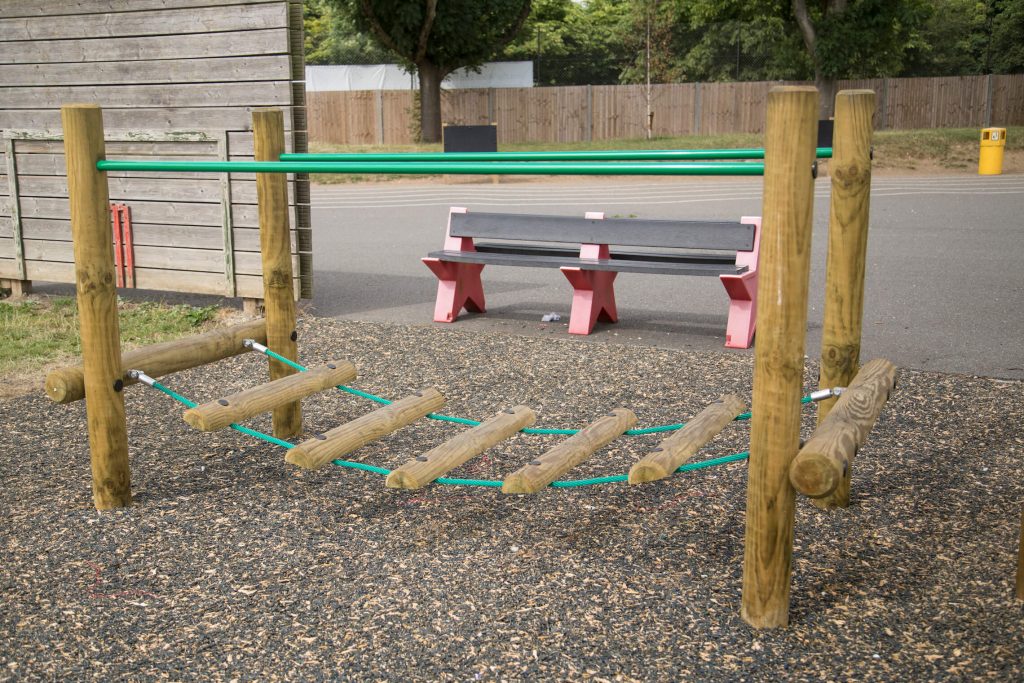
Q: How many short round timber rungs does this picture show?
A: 5